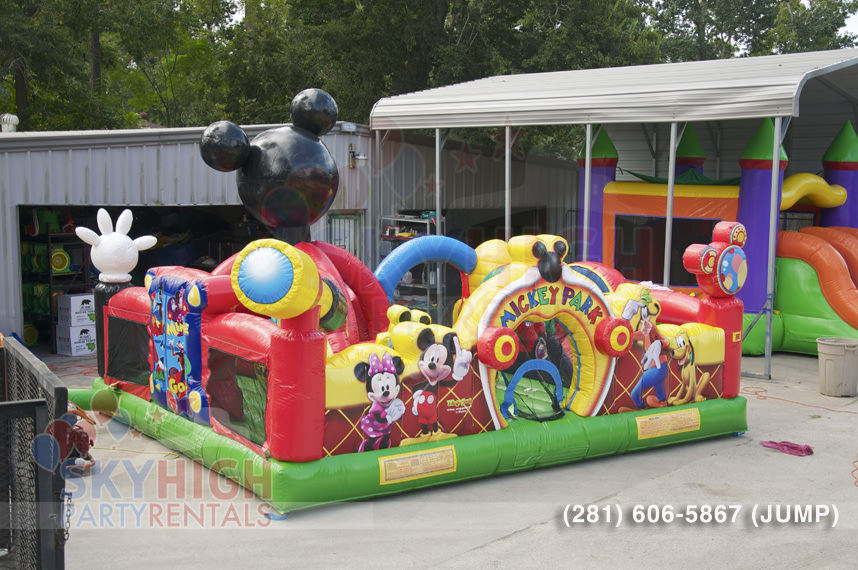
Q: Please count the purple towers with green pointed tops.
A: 4